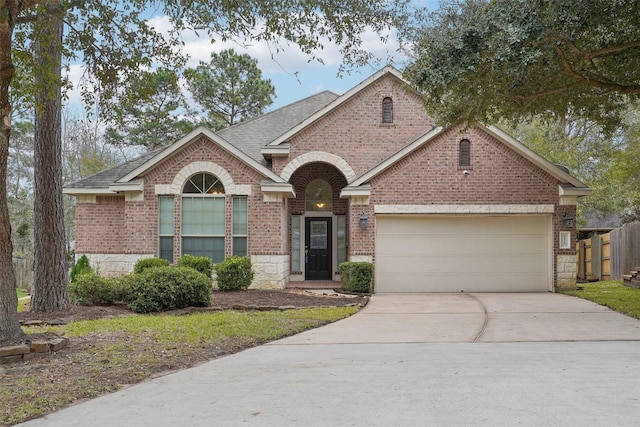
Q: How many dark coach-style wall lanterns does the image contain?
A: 2